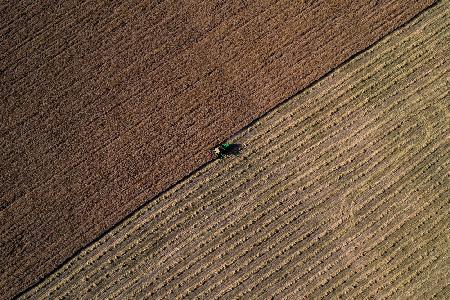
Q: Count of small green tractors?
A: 1